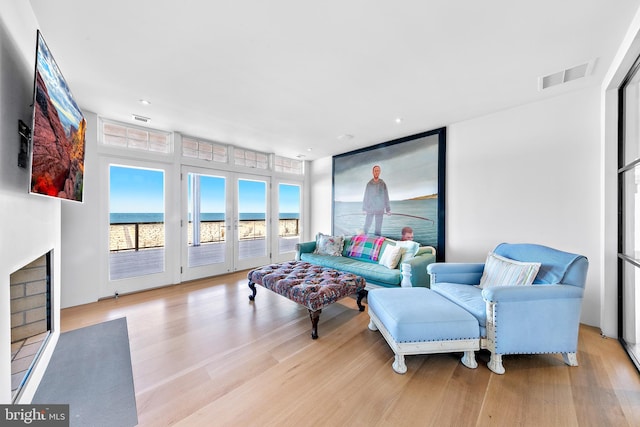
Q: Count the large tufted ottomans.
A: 1